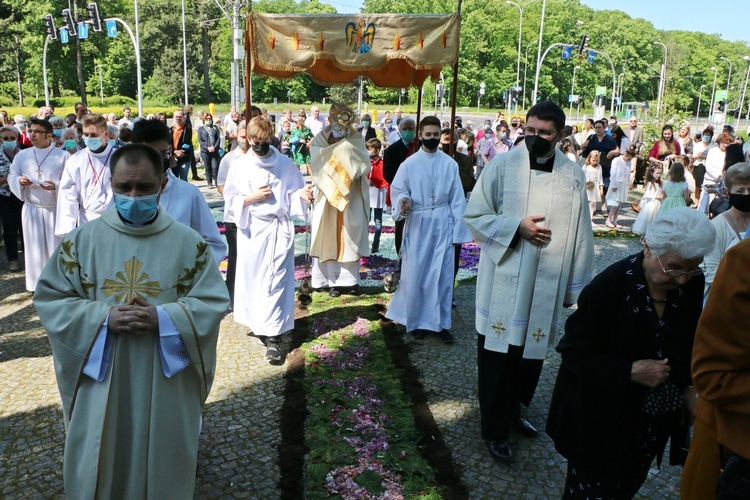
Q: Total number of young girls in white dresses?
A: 3